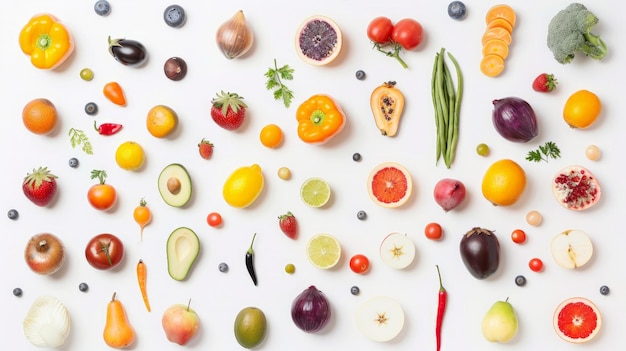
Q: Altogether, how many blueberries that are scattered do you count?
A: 15